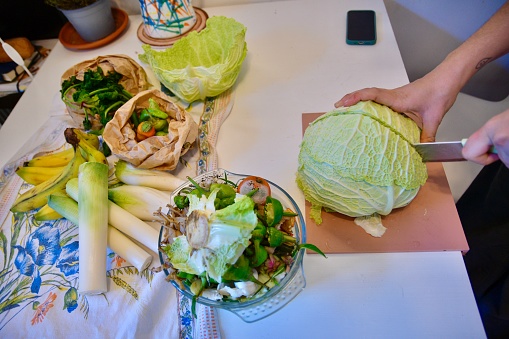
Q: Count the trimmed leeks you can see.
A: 3